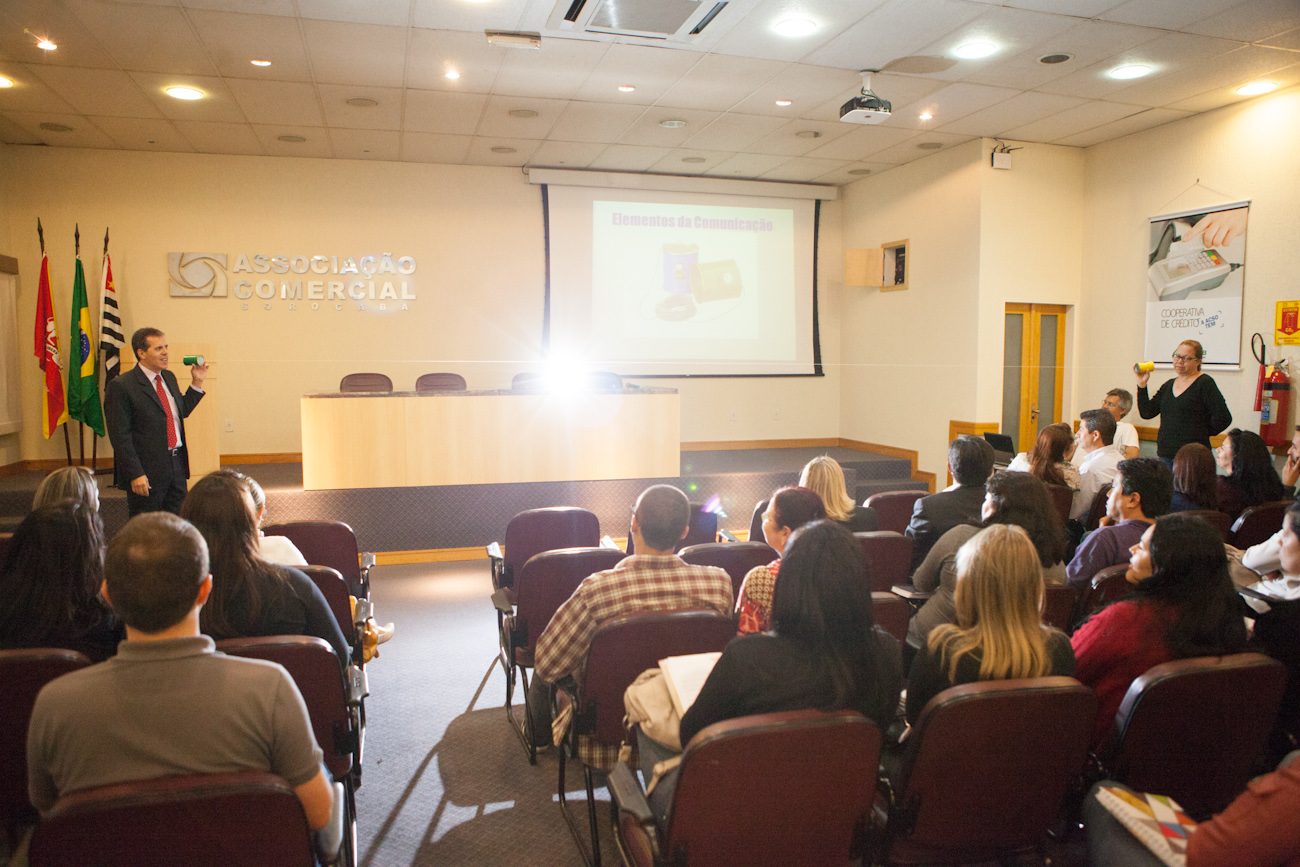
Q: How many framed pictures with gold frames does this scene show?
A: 0